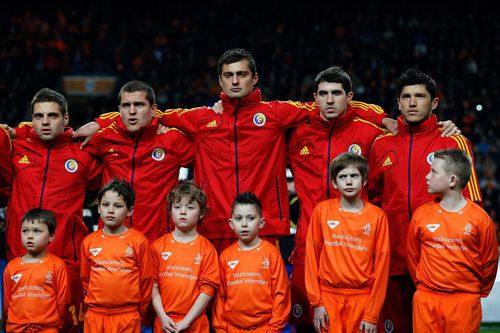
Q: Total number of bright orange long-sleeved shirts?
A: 6